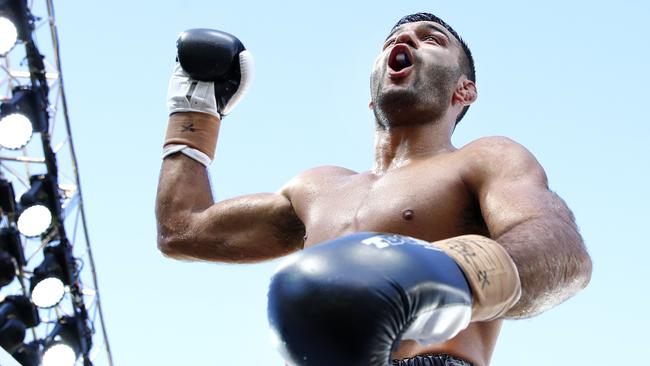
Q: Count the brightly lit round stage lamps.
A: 5